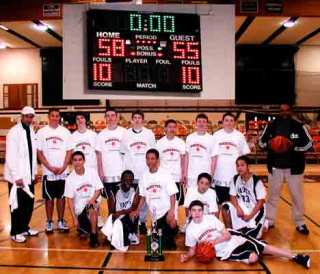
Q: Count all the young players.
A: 13